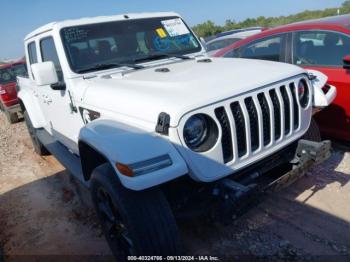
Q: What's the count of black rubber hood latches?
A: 1